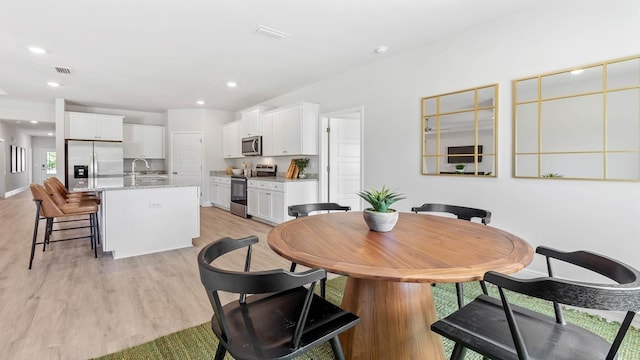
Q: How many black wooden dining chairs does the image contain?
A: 4